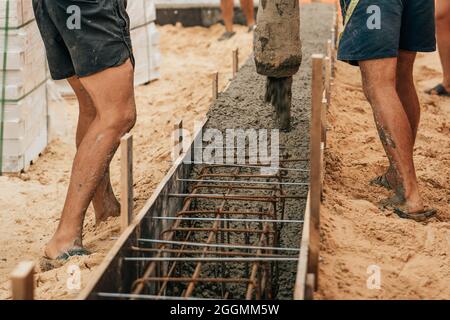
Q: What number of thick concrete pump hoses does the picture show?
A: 1